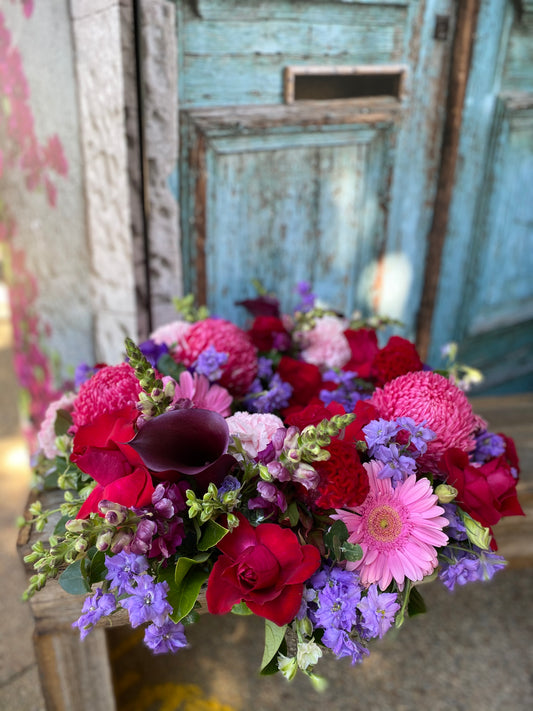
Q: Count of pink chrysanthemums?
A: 3